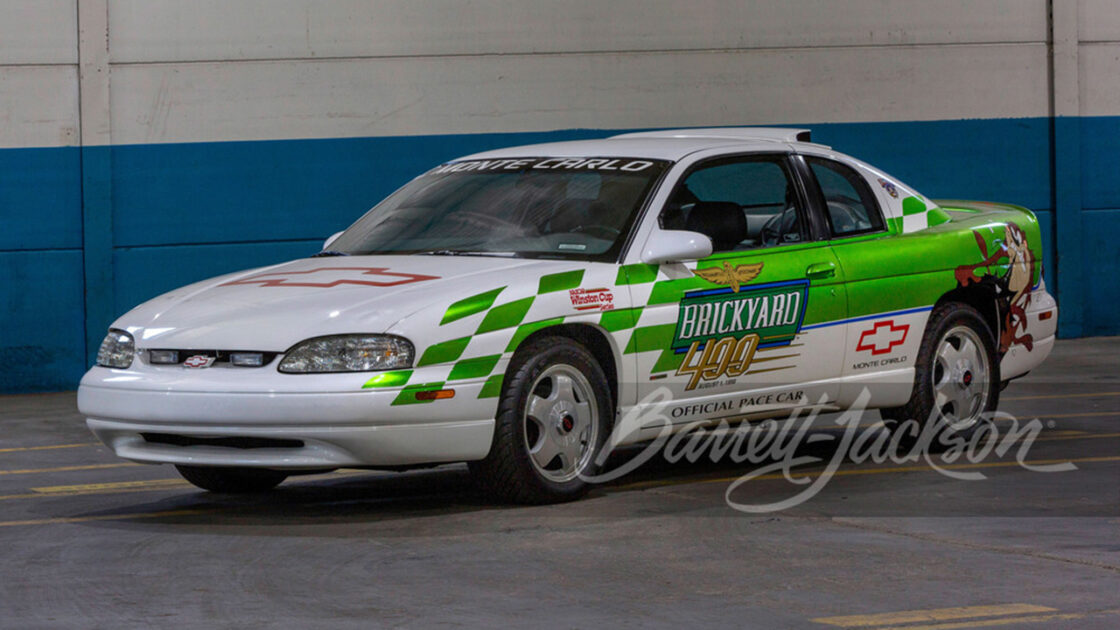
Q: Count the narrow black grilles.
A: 2